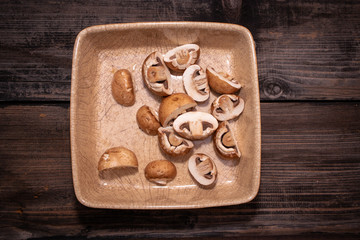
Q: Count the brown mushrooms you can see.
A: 14